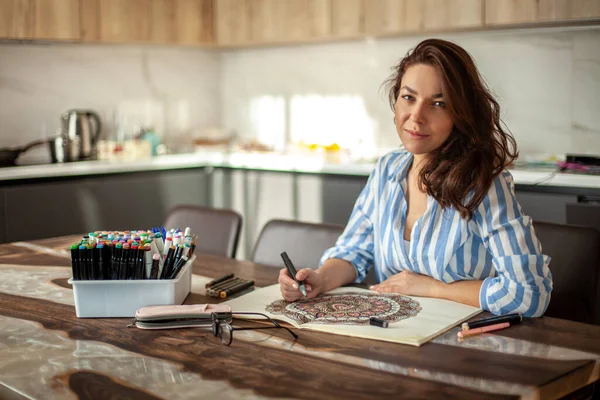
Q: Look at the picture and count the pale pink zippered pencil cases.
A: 1